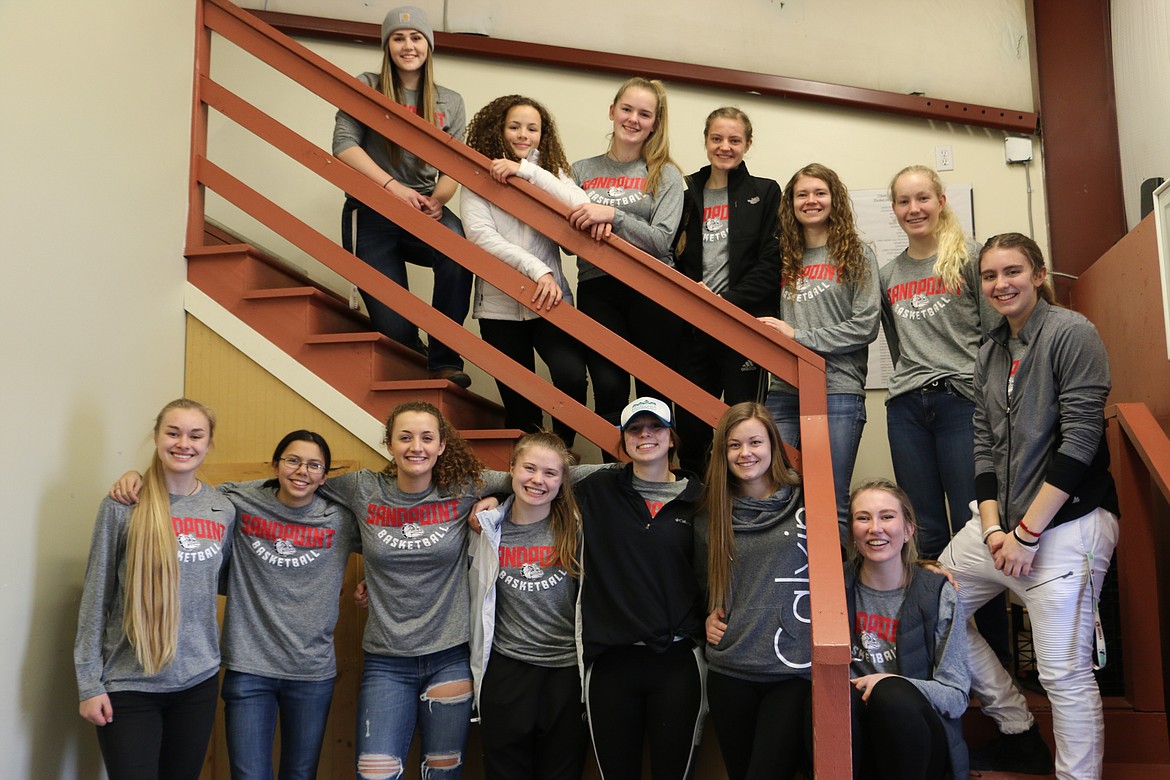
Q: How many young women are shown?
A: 14